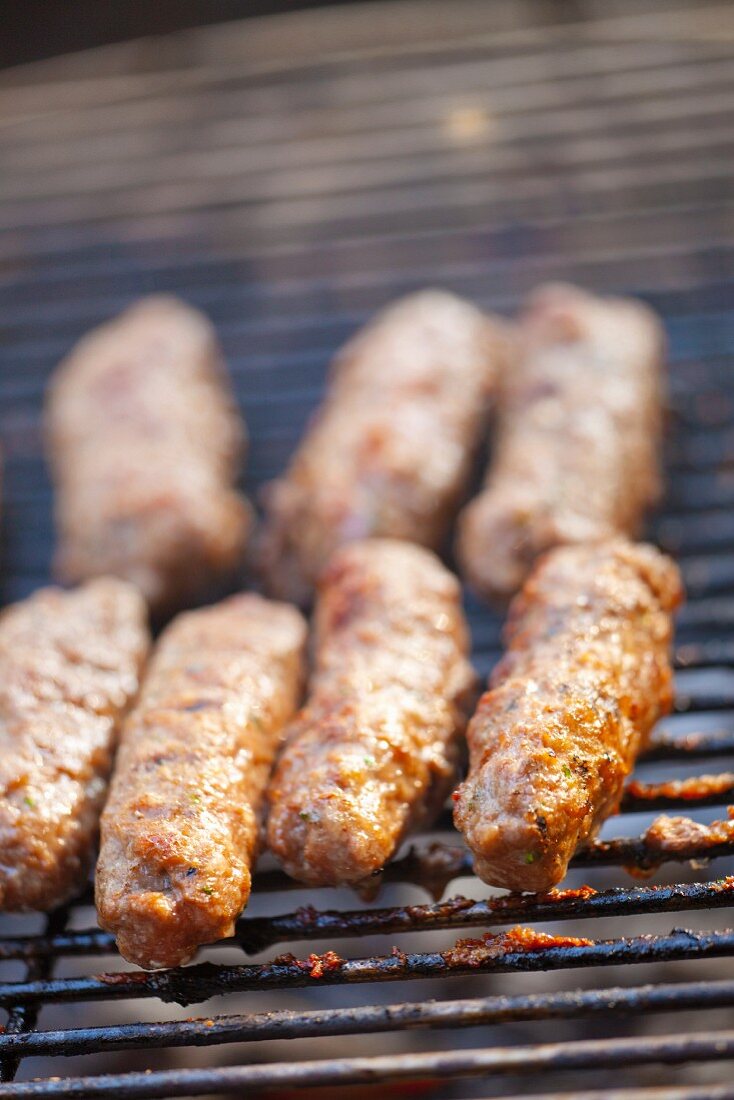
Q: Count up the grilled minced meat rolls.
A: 7